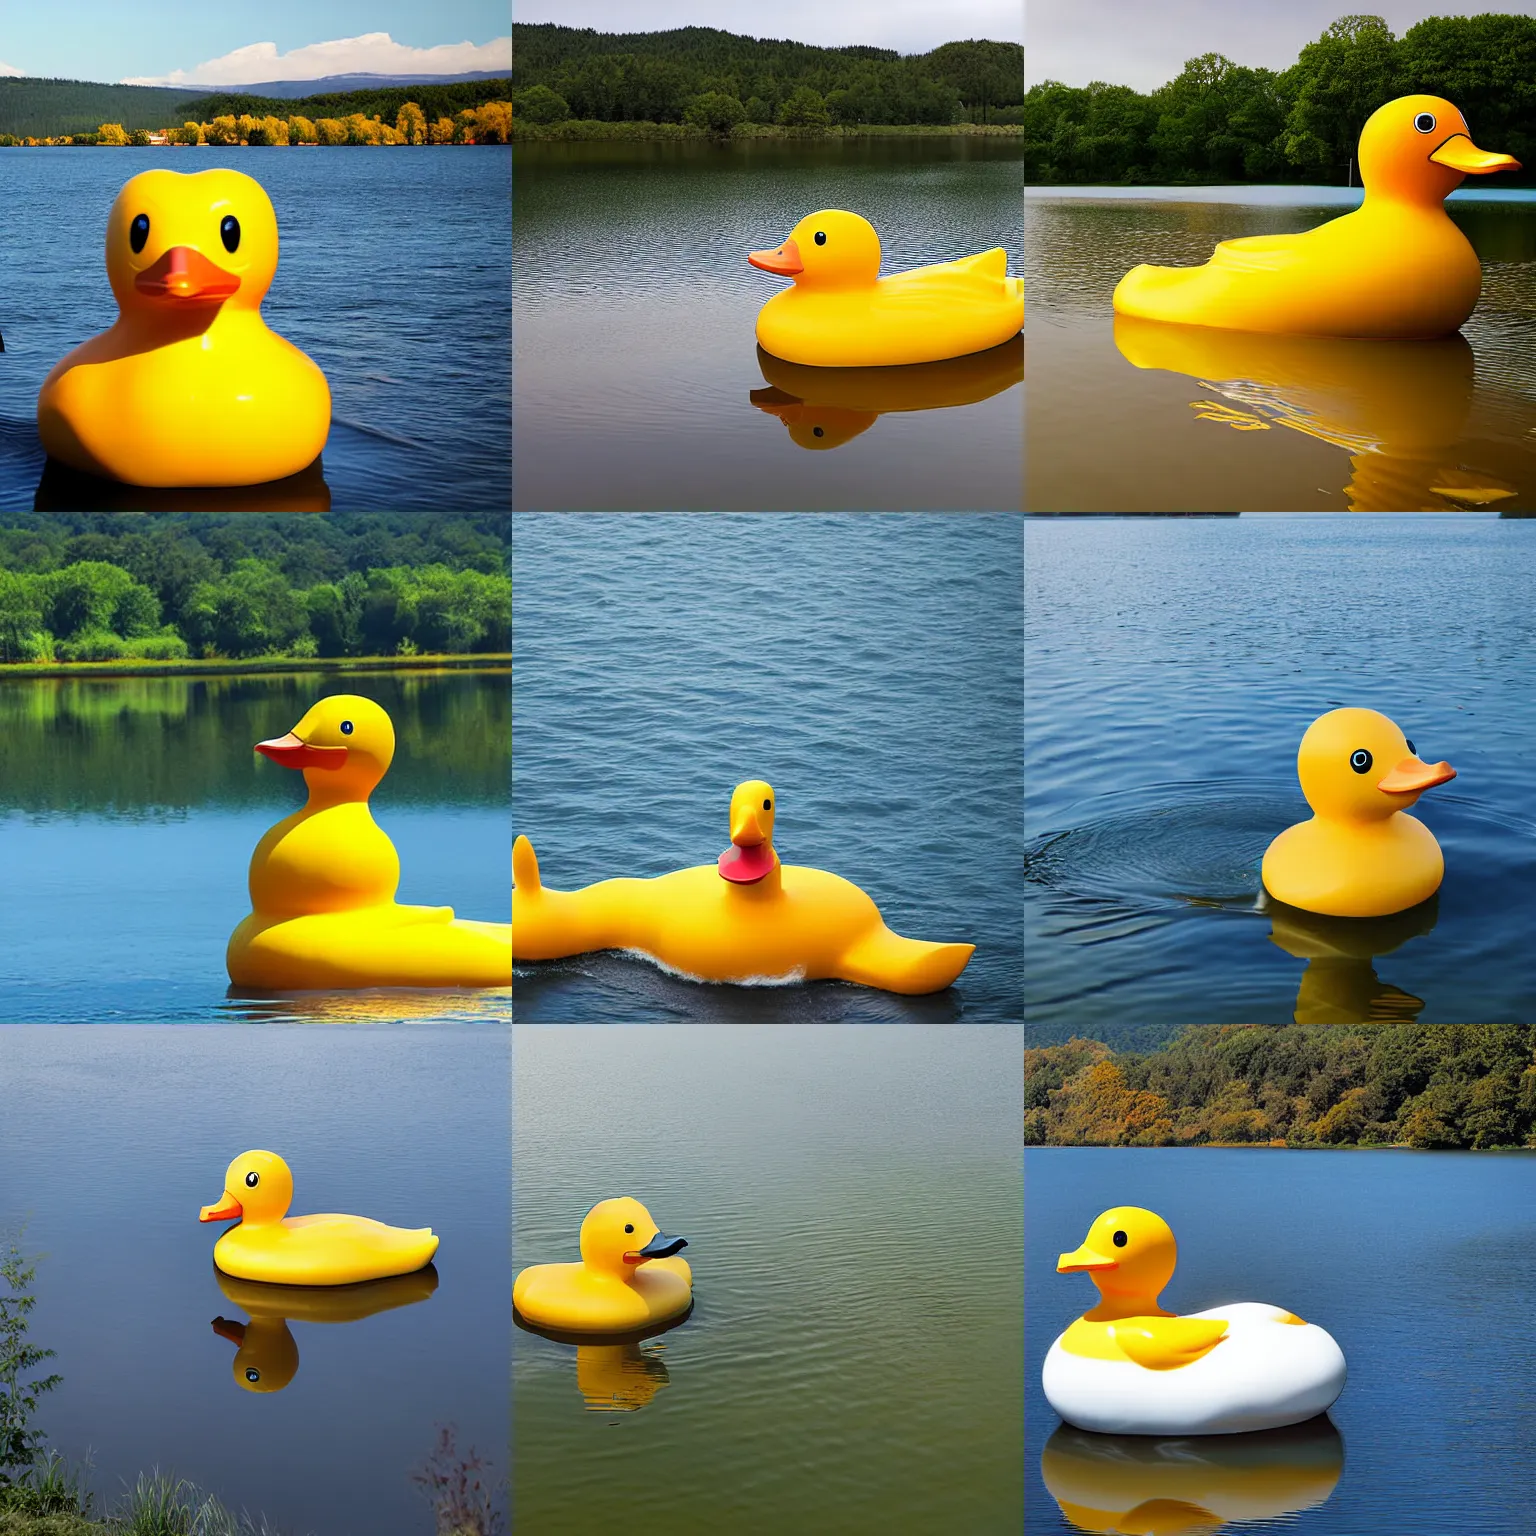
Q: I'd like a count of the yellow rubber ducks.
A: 9